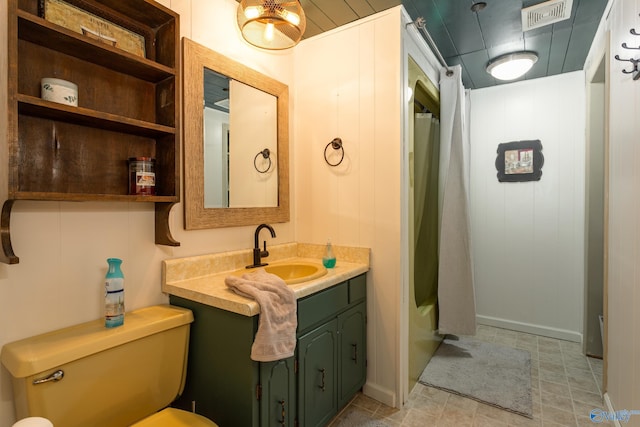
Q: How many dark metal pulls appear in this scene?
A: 3